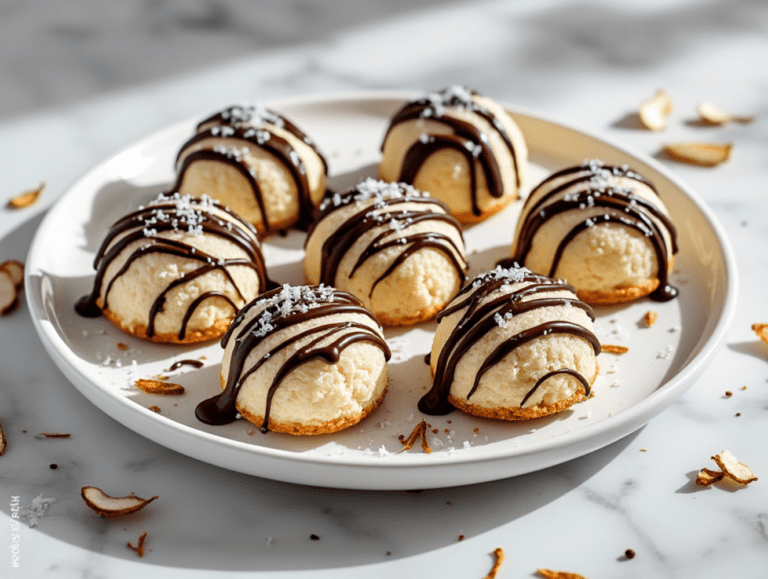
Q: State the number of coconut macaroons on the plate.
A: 7